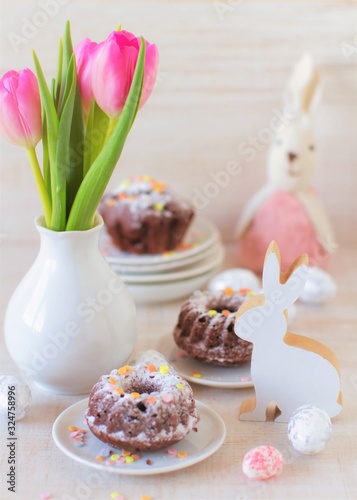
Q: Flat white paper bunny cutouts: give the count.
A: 1